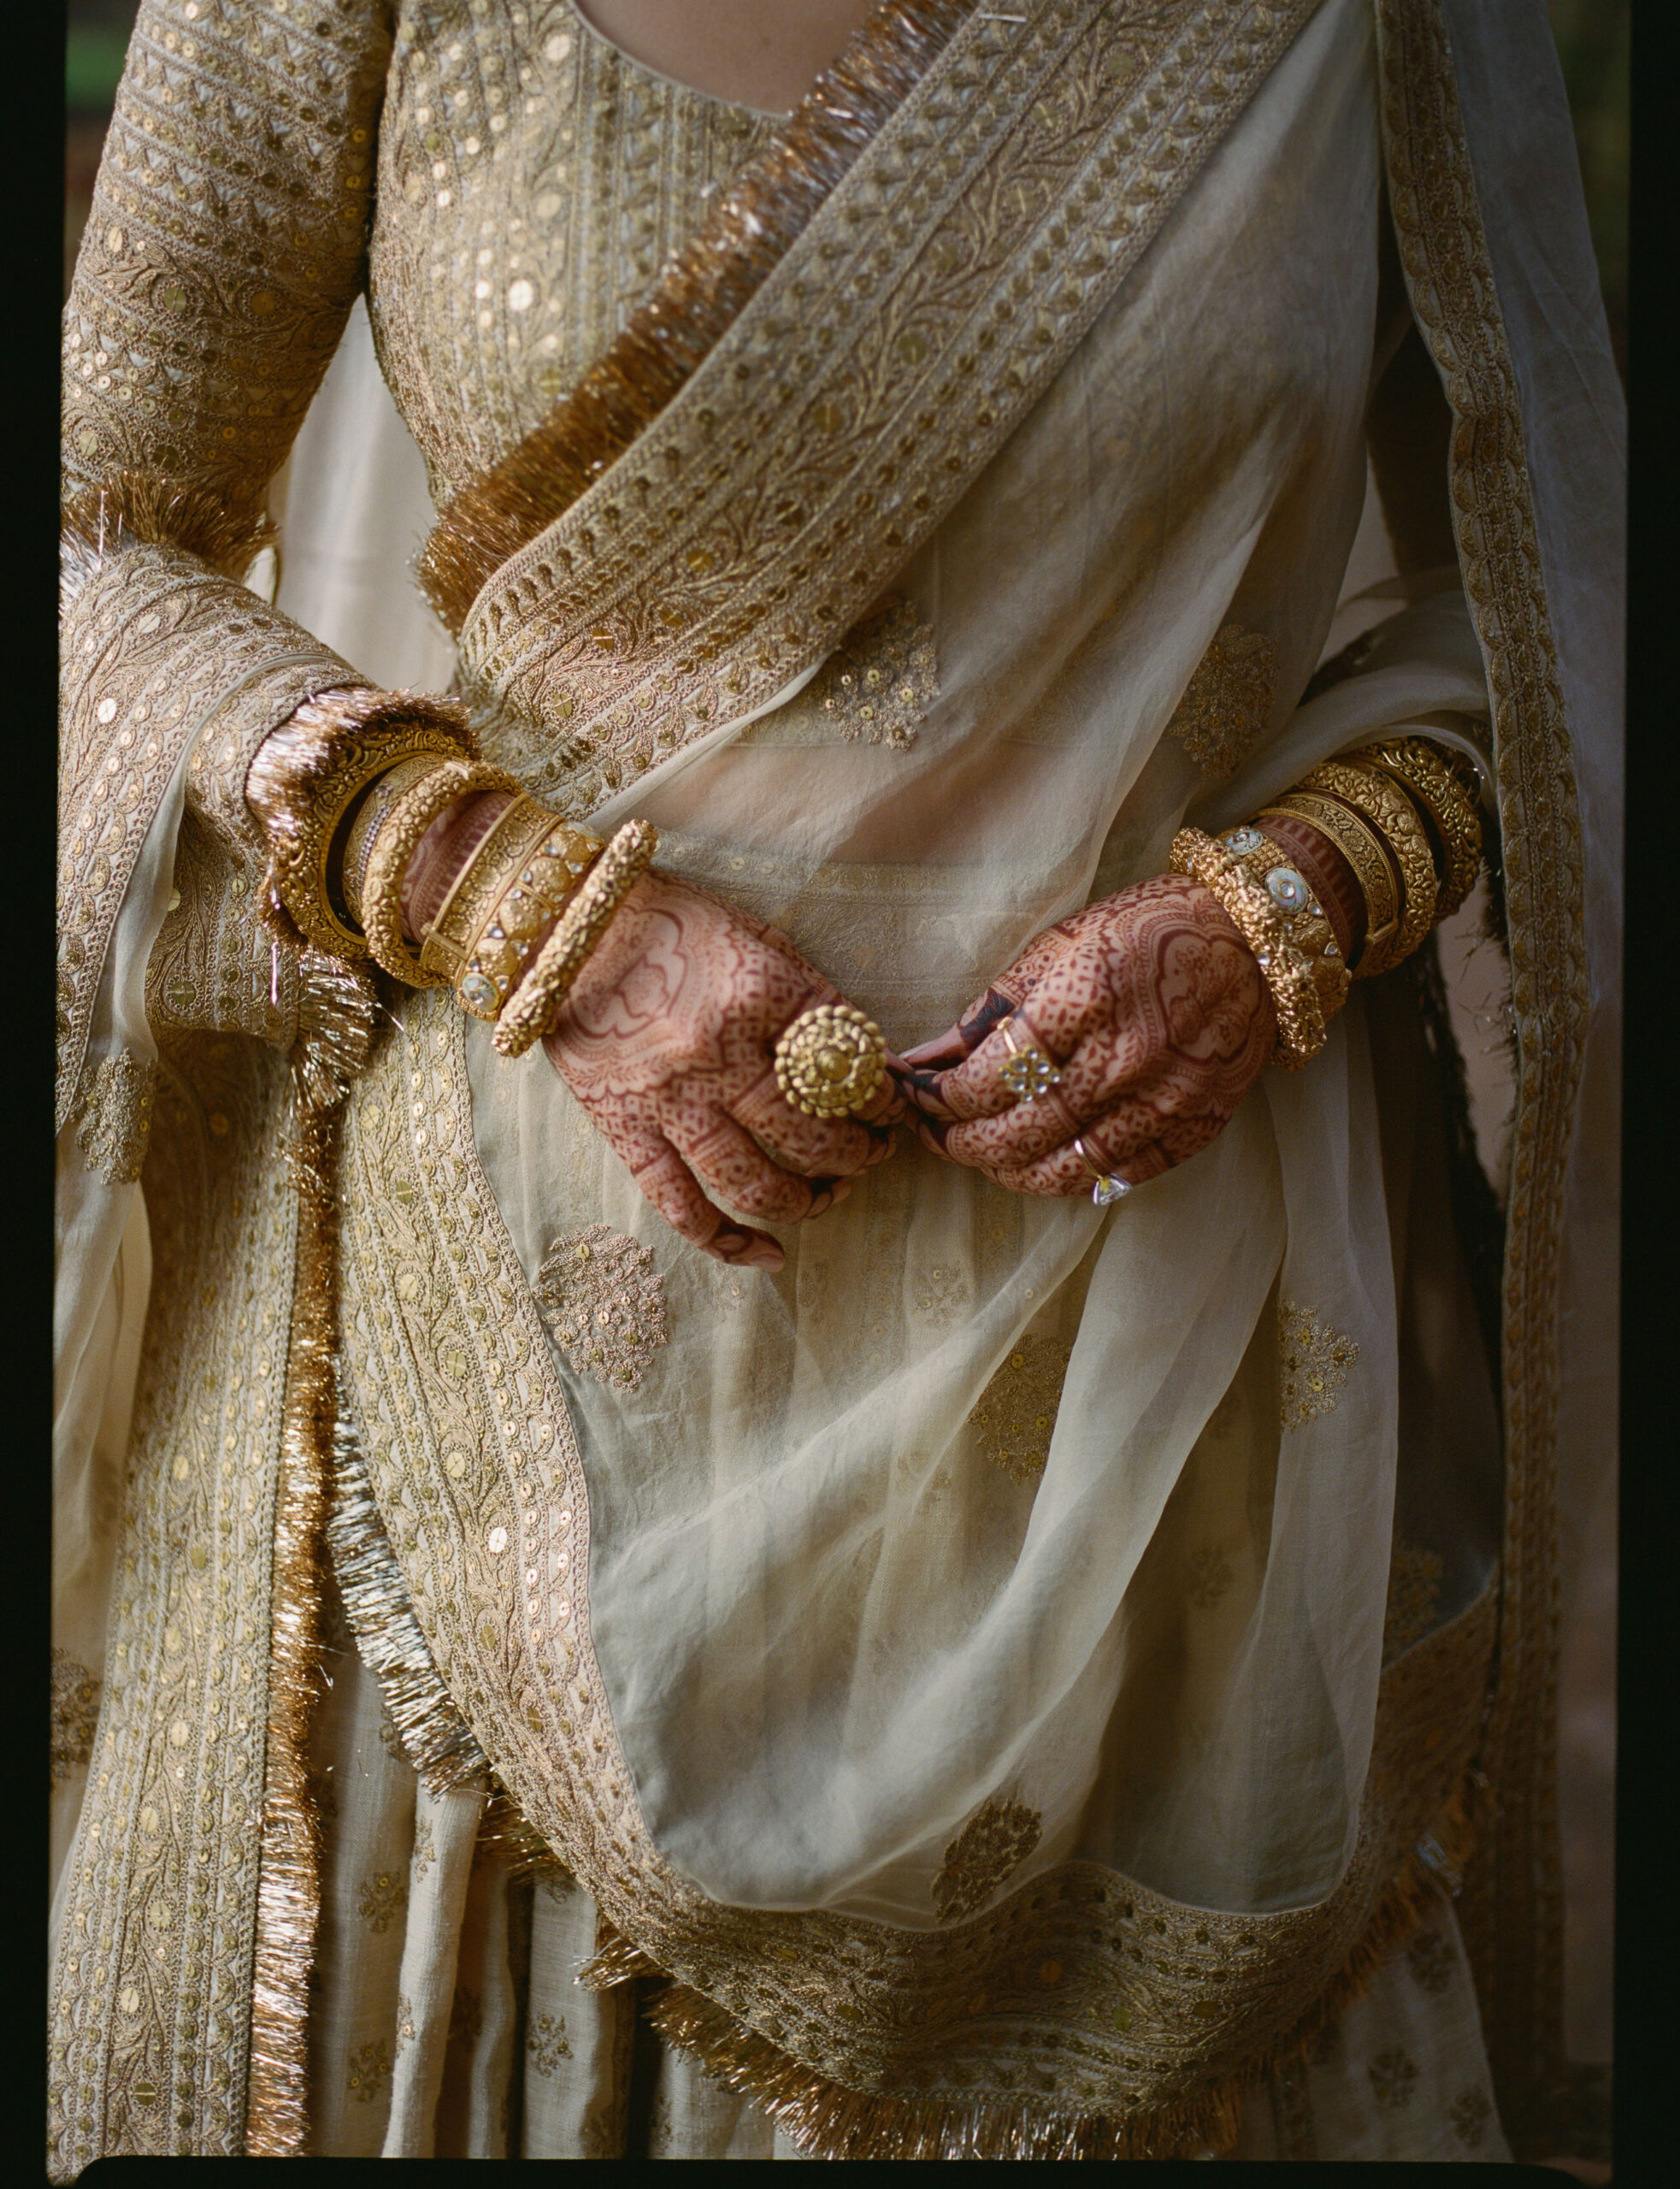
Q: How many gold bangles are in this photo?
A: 11